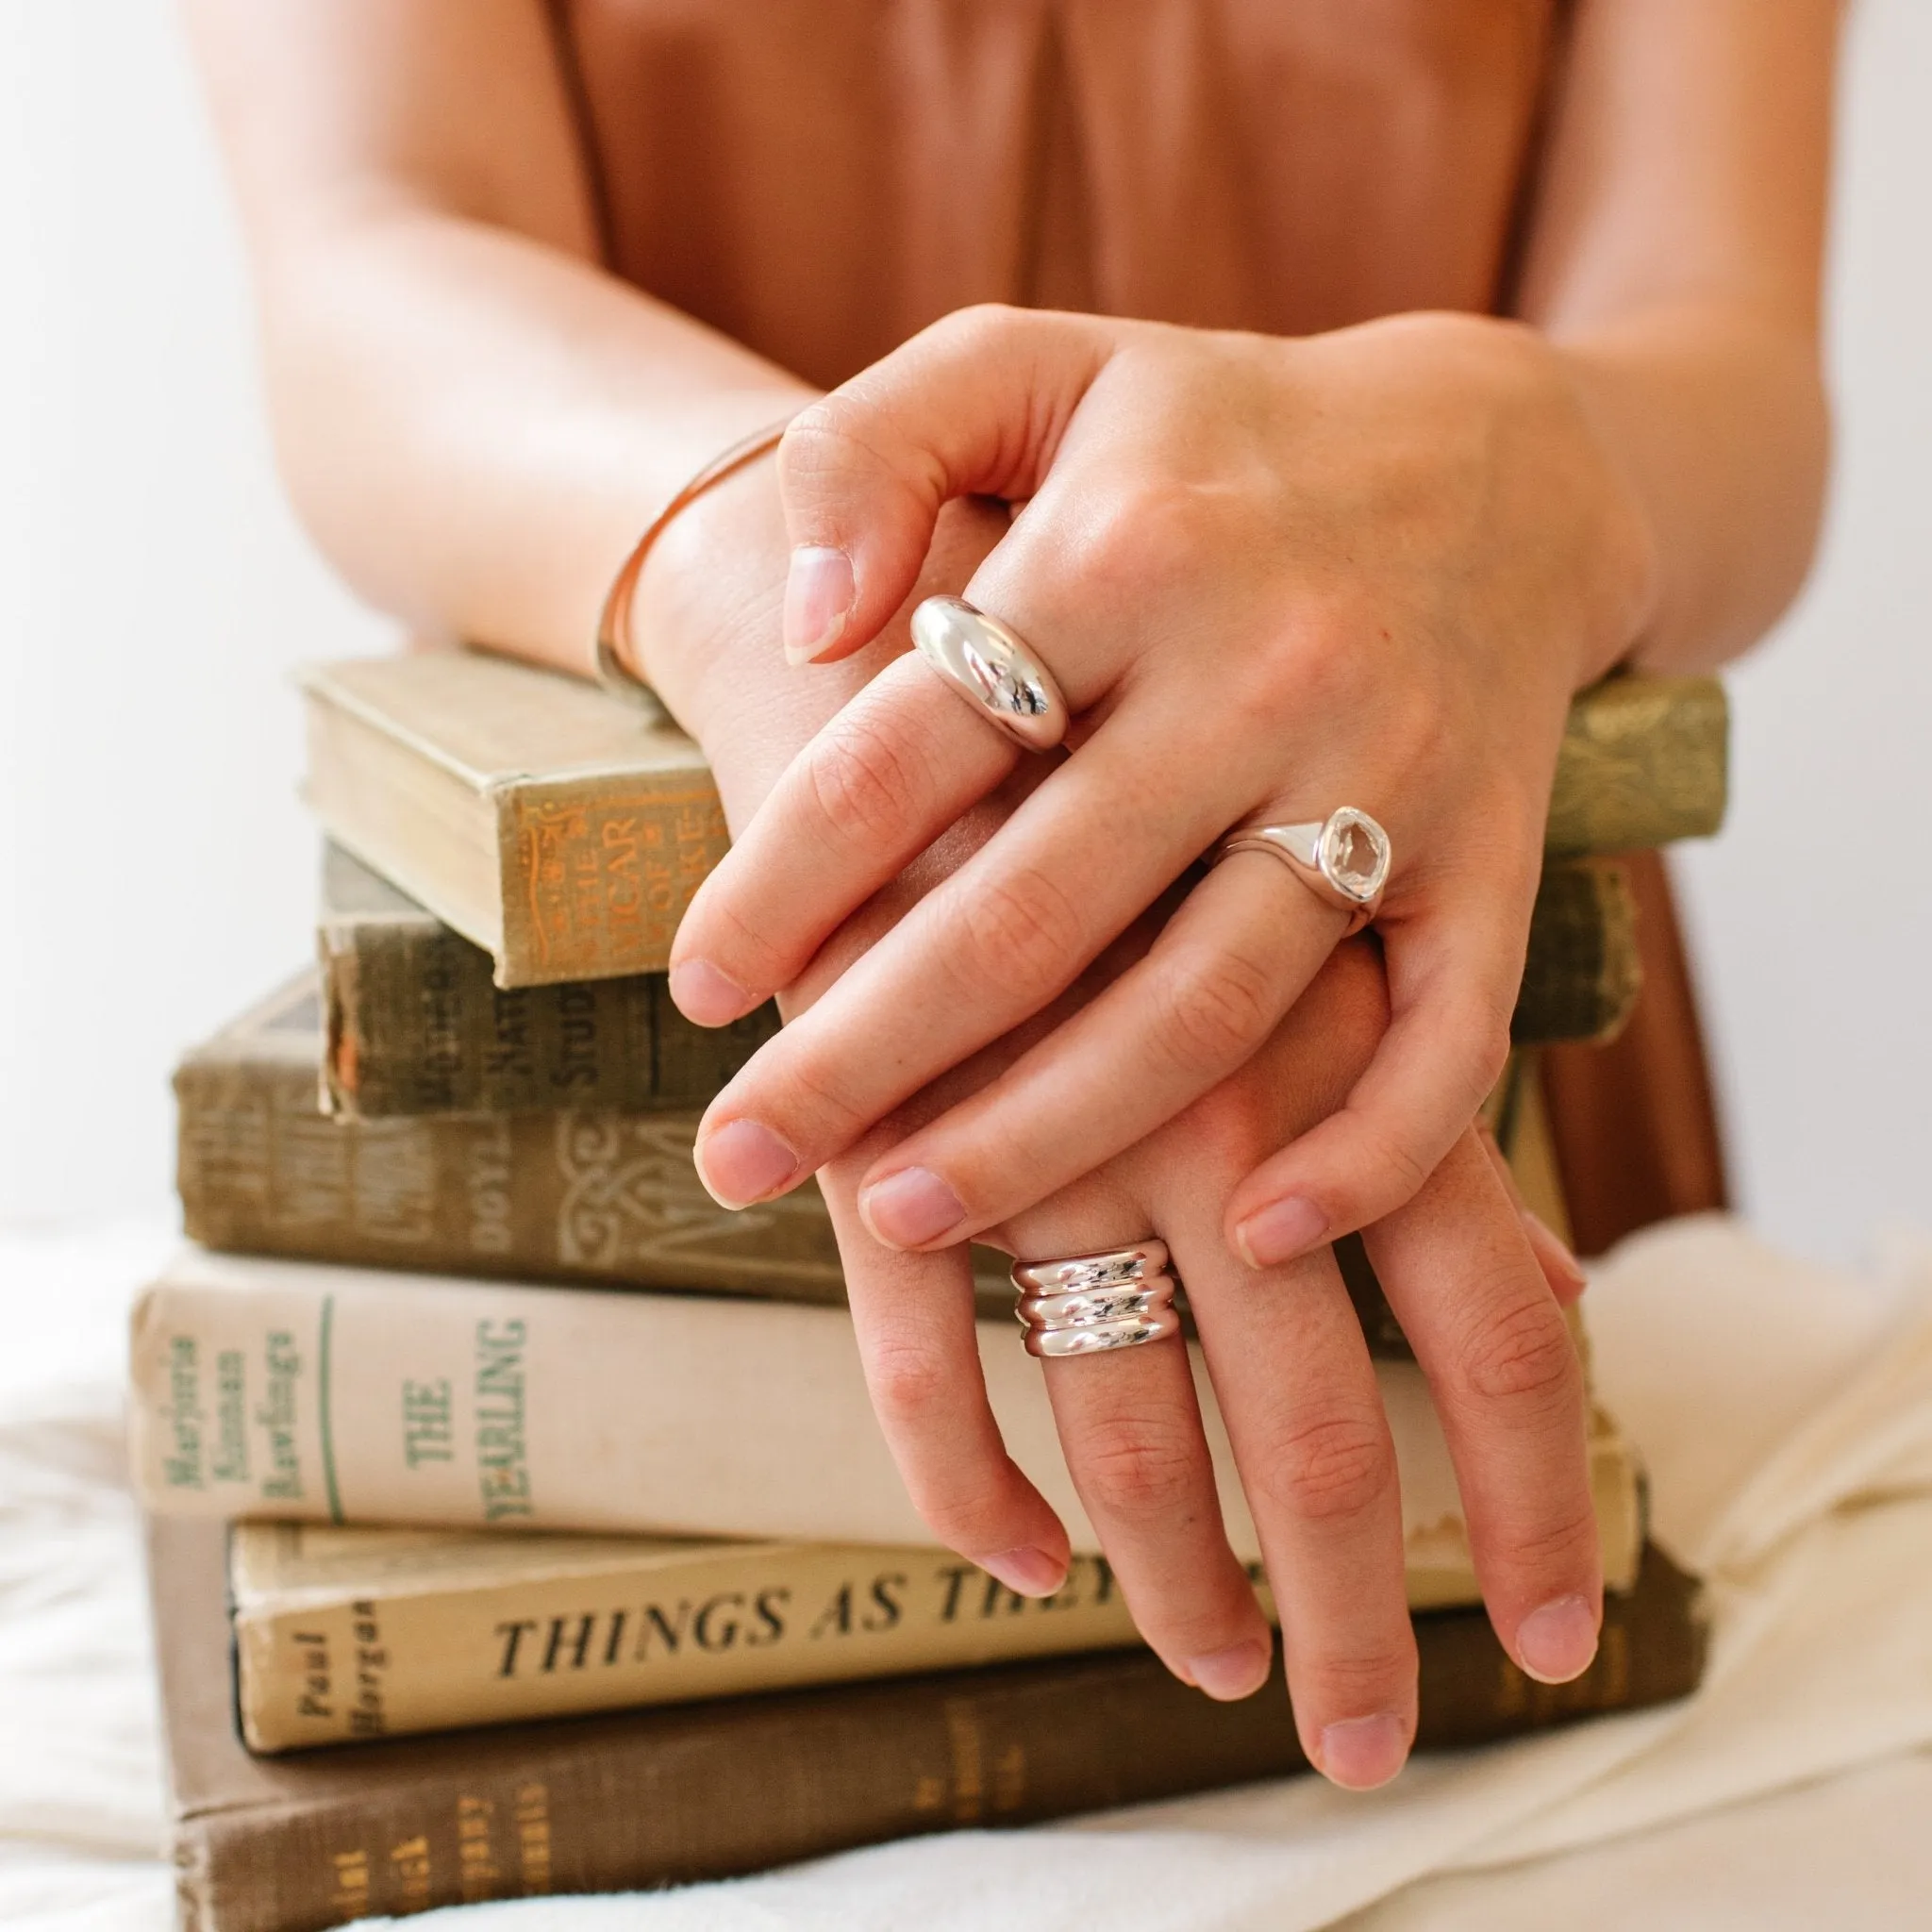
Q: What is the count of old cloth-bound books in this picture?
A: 6